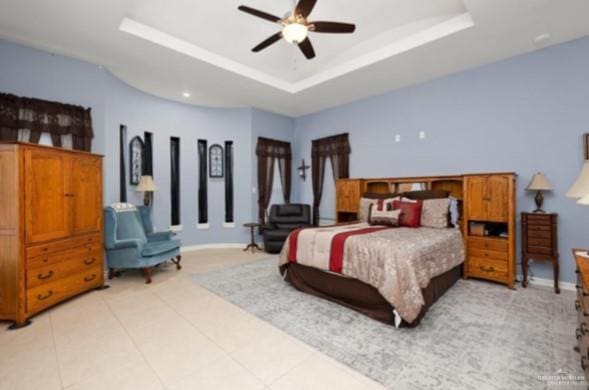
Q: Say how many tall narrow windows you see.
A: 5